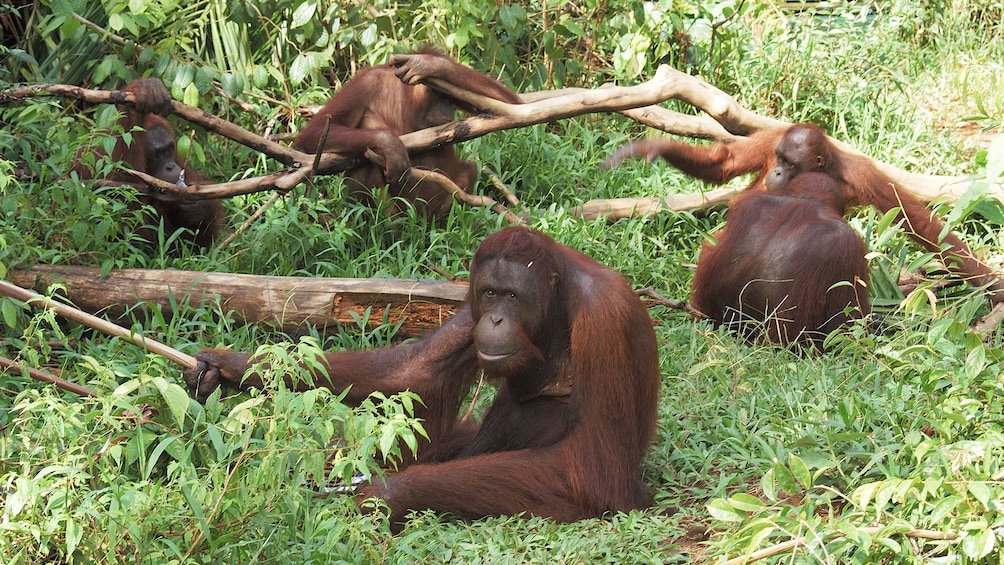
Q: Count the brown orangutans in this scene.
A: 5